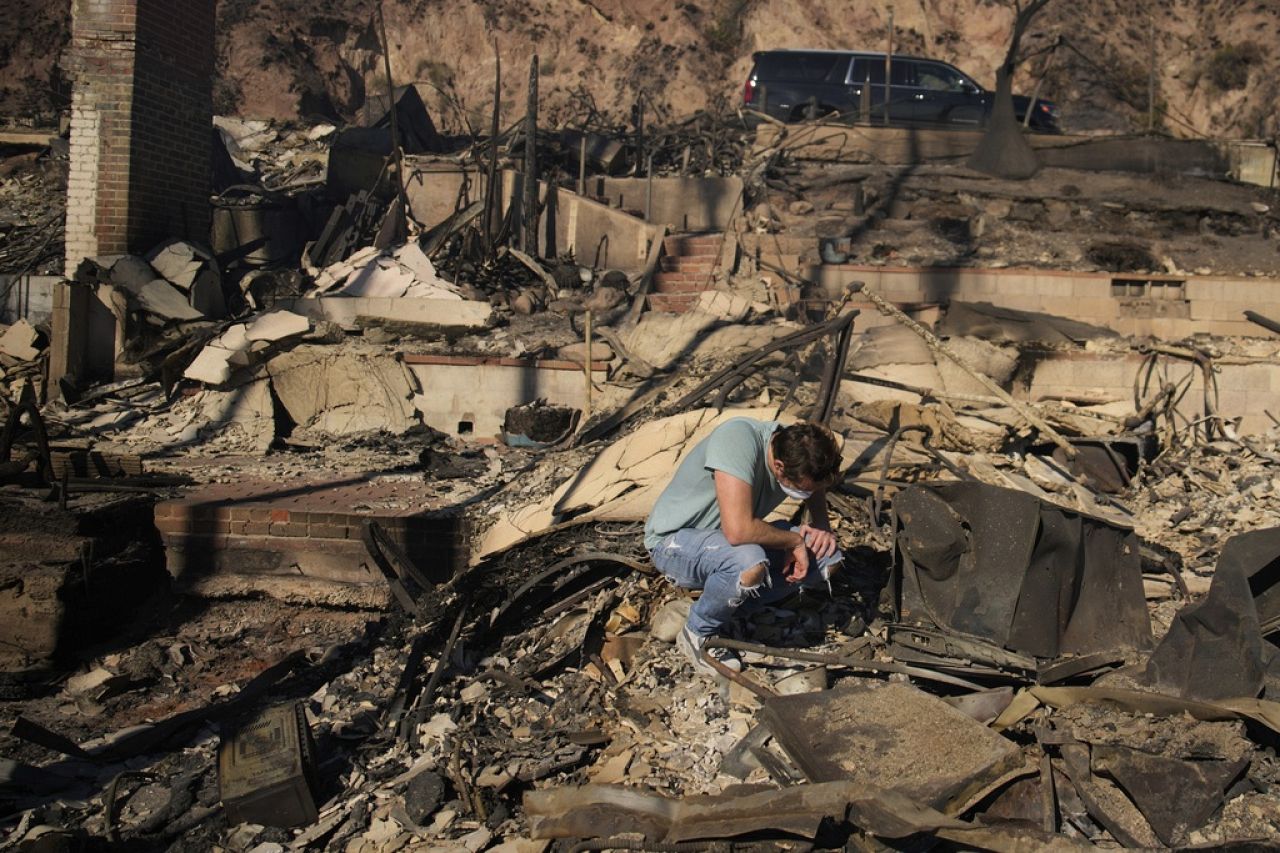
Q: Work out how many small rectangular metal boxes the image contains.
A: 1